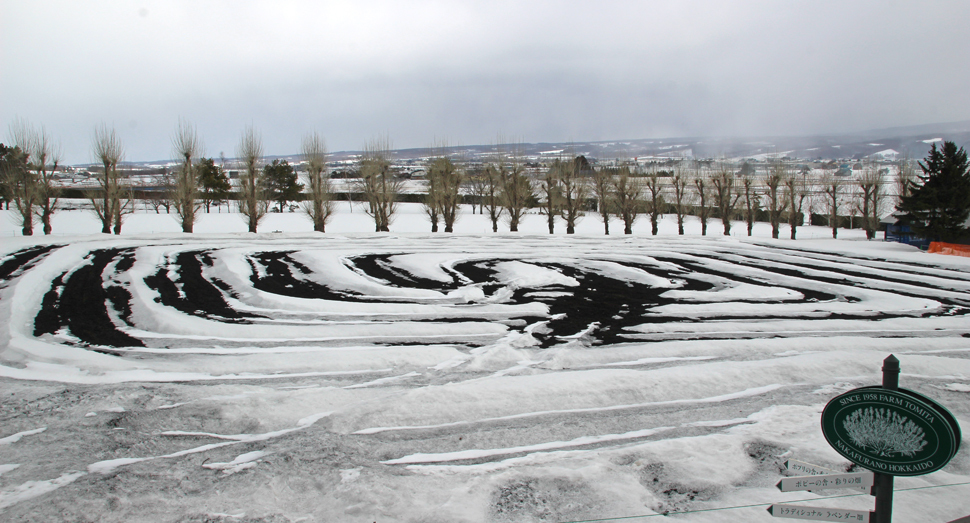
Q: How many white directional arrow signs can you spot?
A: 3